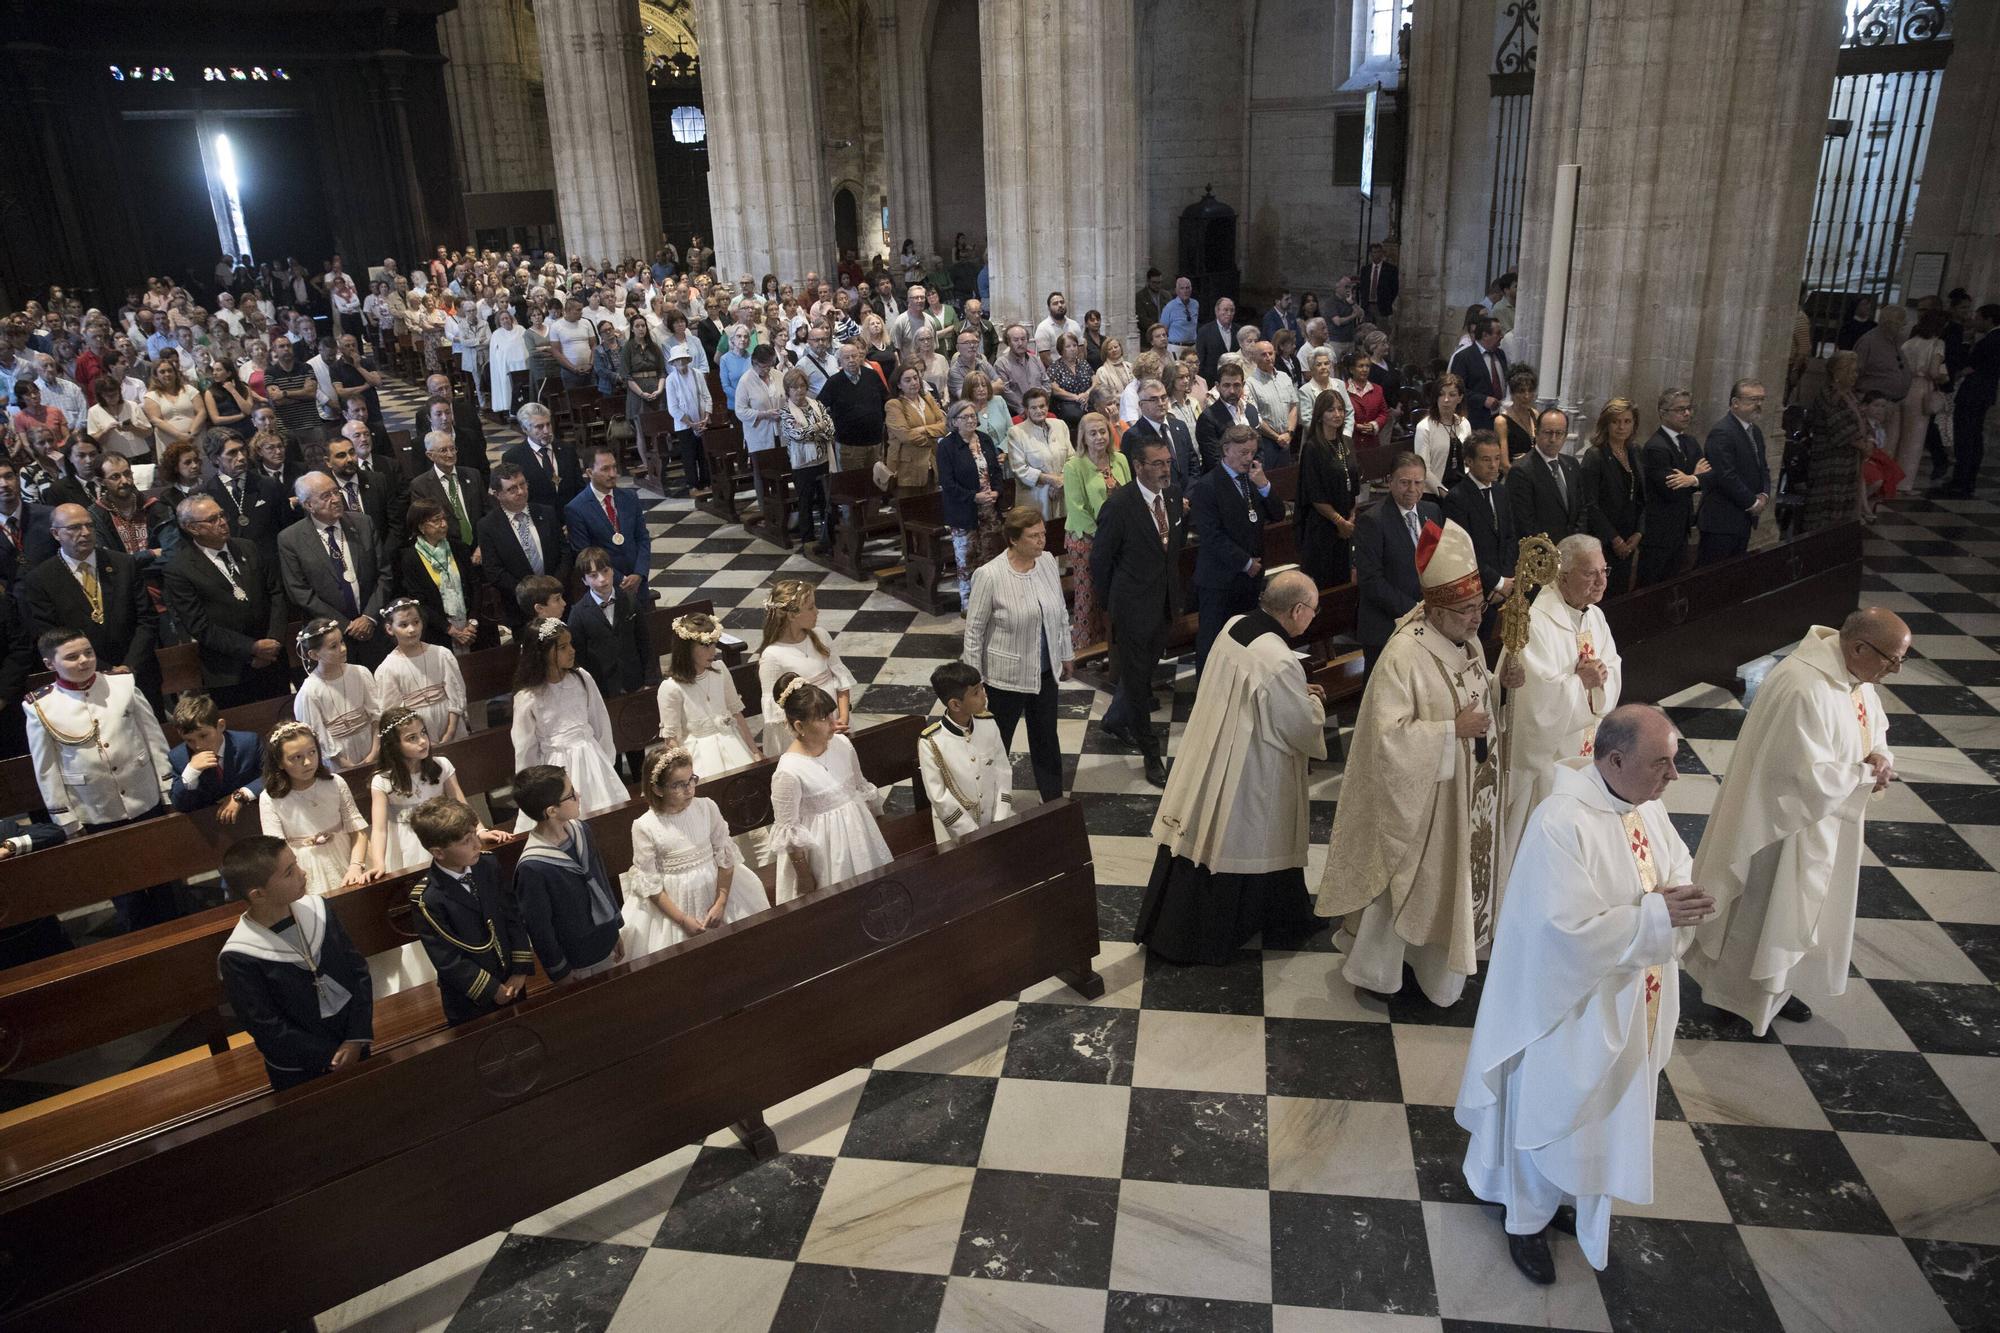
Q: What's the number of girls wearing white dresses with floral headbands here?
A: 9